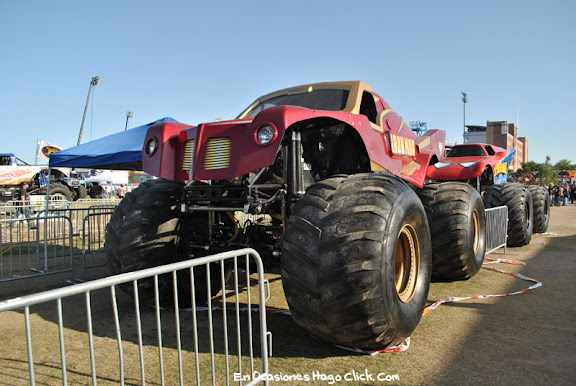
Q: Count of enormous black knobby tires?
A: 5